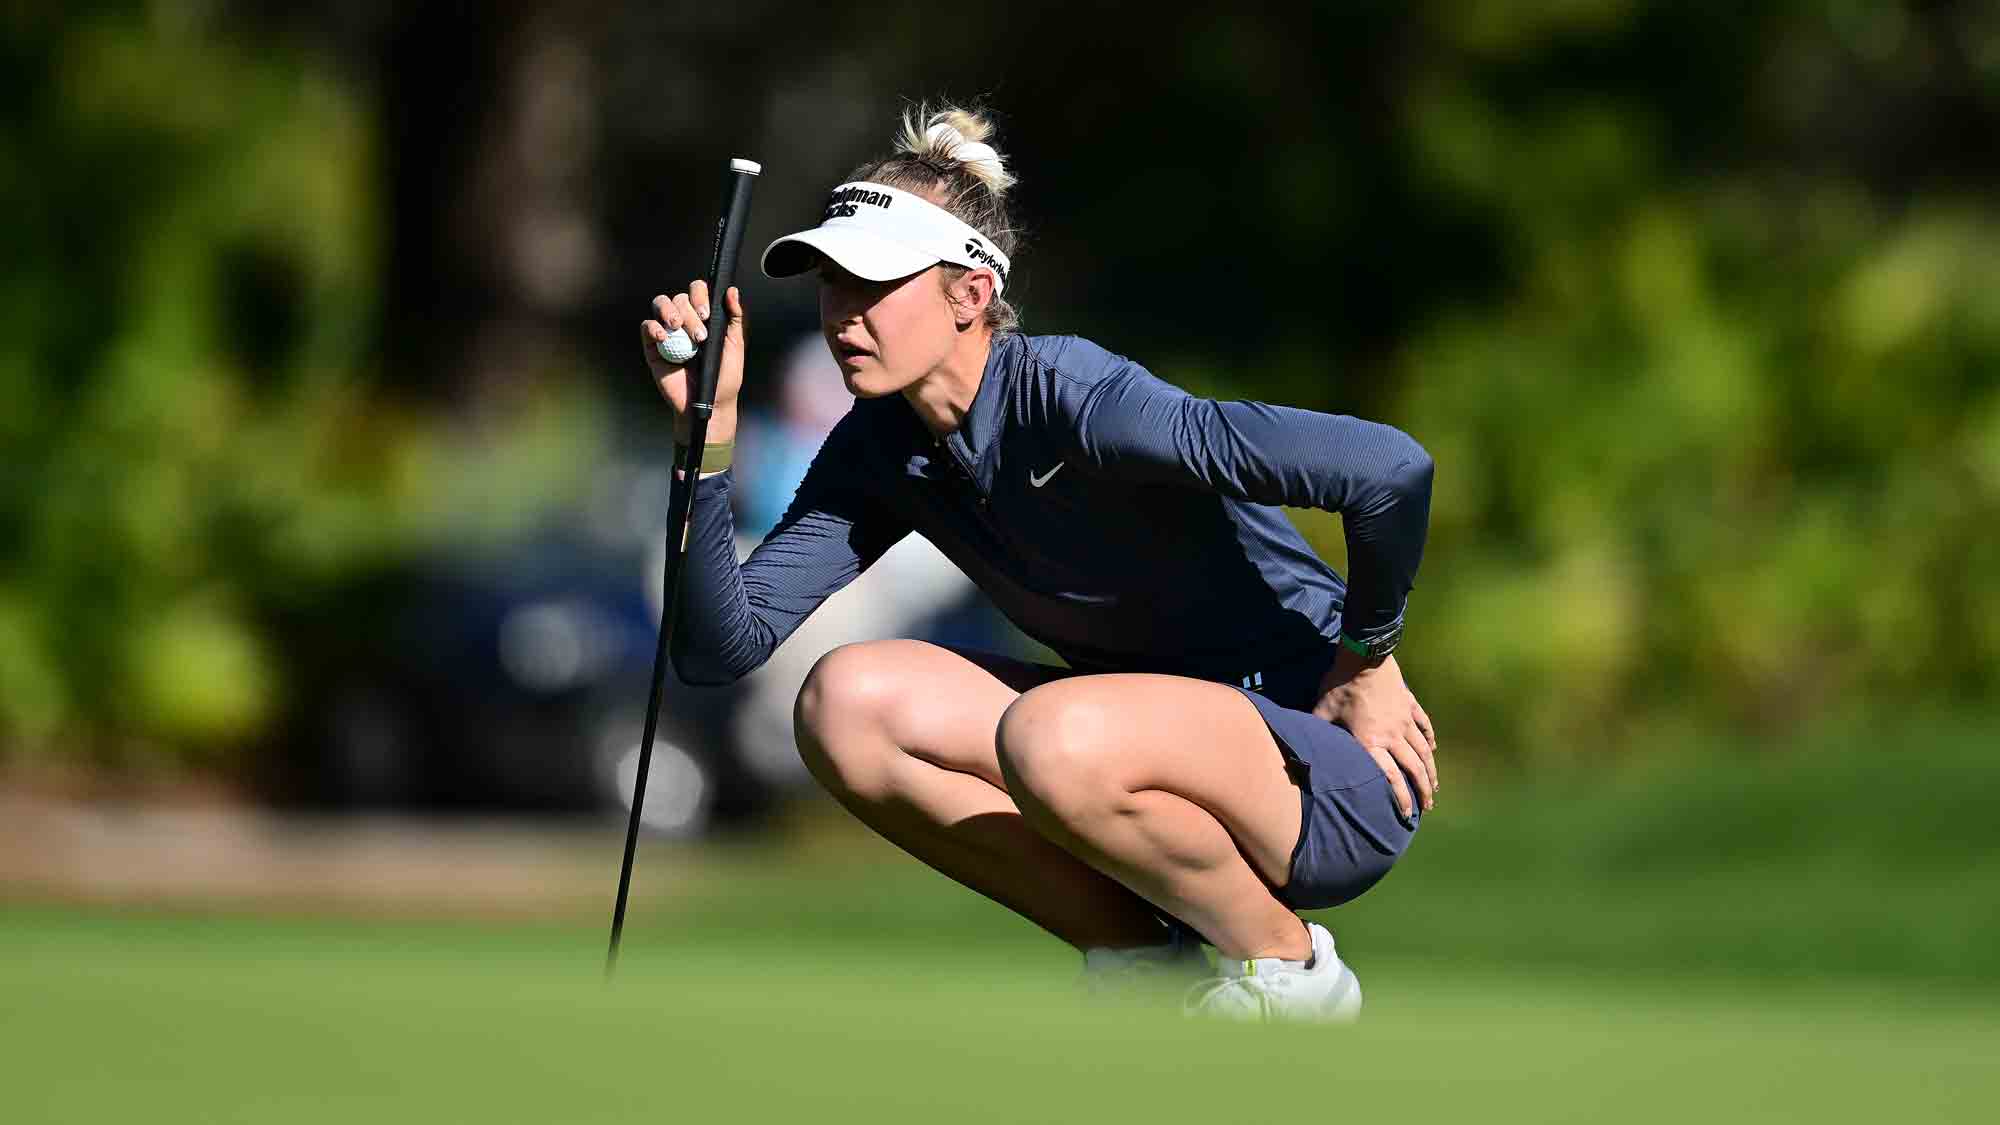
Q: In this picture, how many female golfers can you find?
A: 1